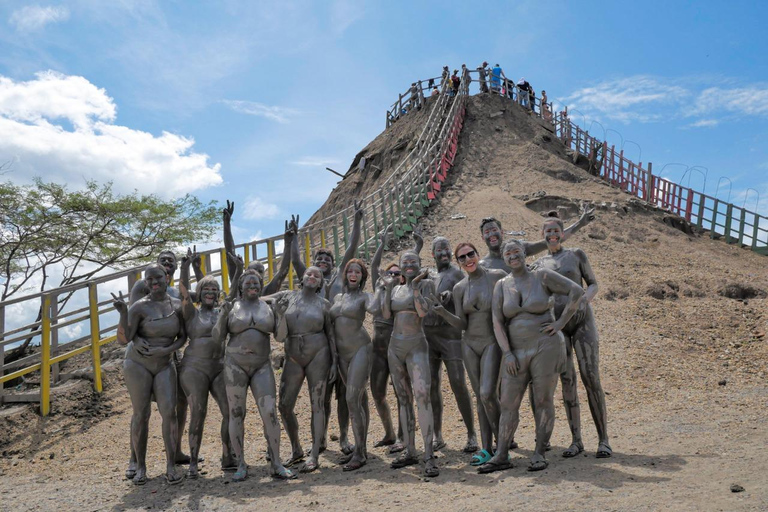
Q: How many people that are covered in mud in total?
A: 15